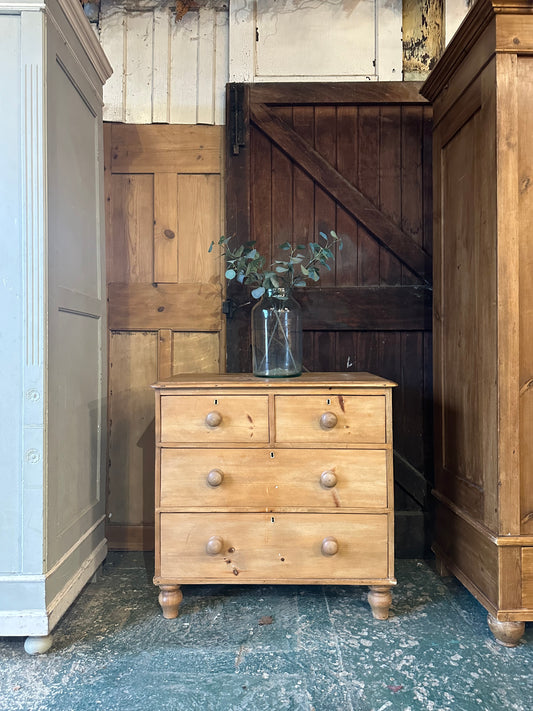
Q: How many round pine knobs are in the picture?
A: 6